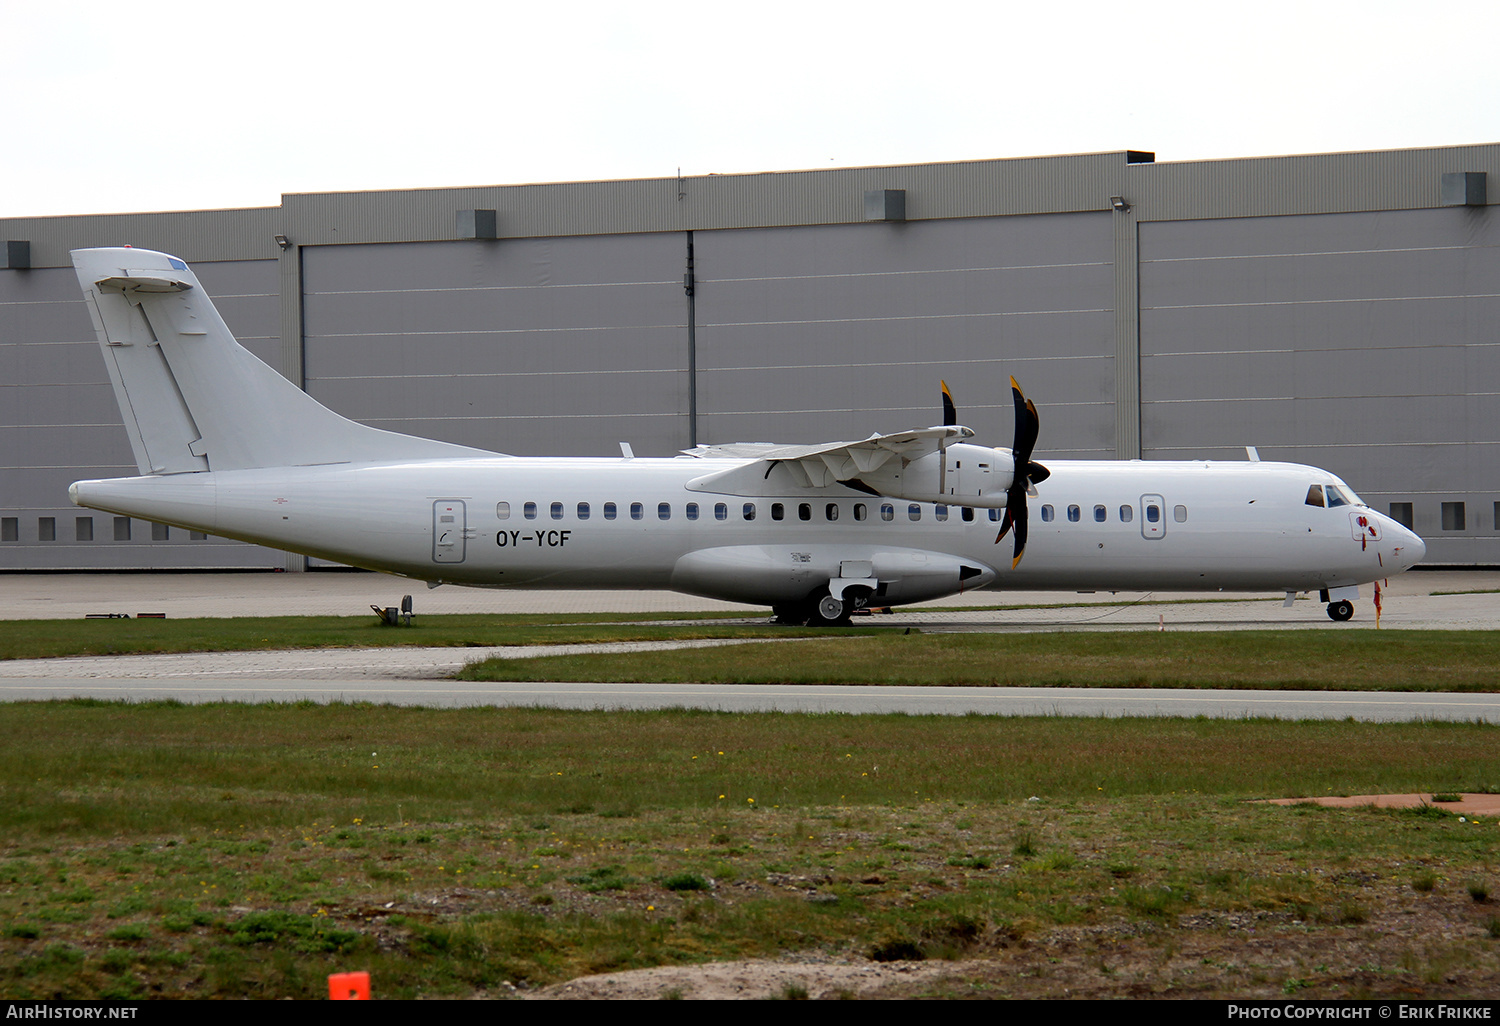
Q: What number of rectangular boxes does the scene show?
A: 4